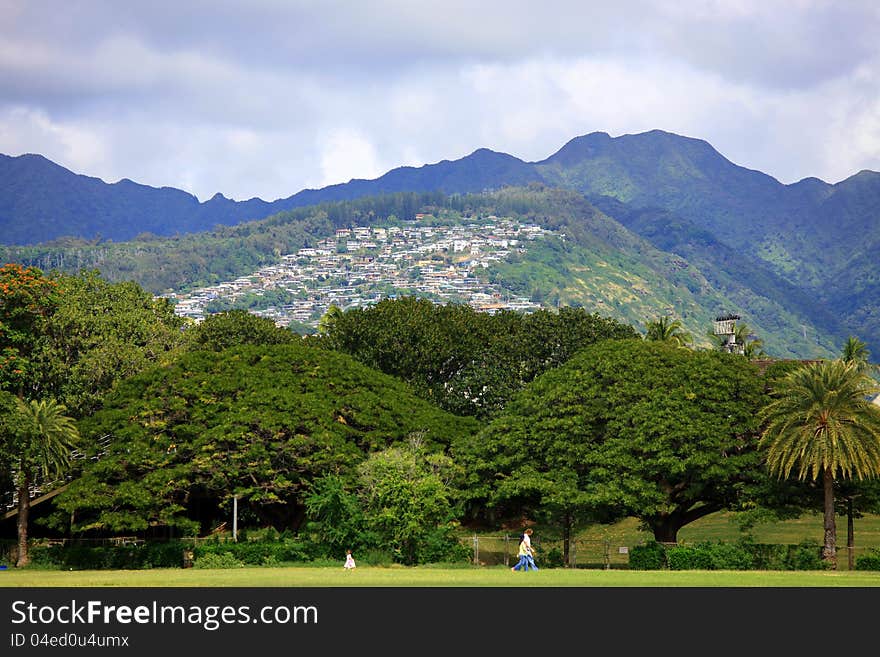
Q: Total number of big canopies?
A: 2